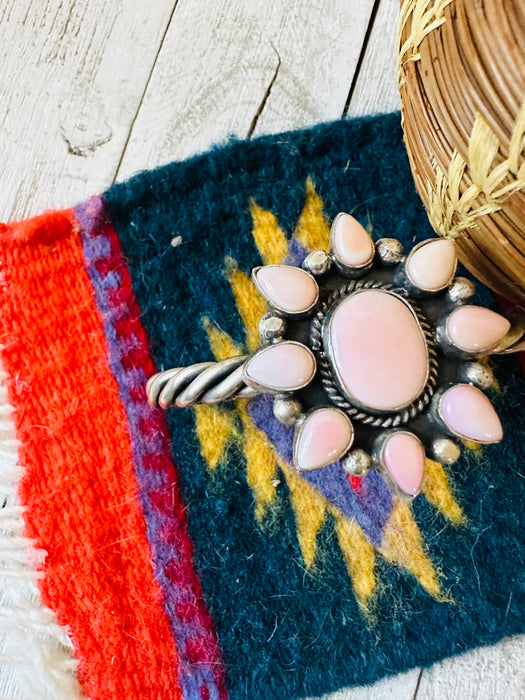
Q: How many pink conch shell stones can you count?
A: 9